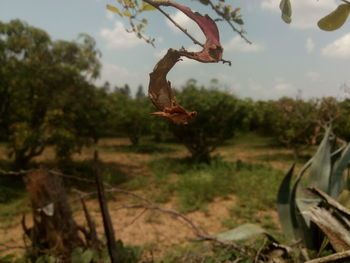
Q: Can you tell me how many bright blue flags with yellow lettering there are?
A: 0